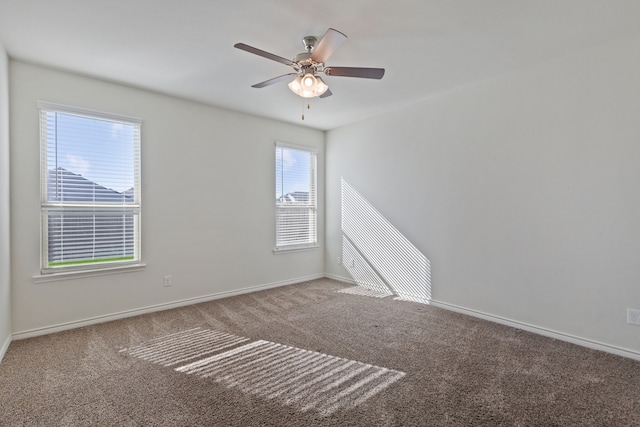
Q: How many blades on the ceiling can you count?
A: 5